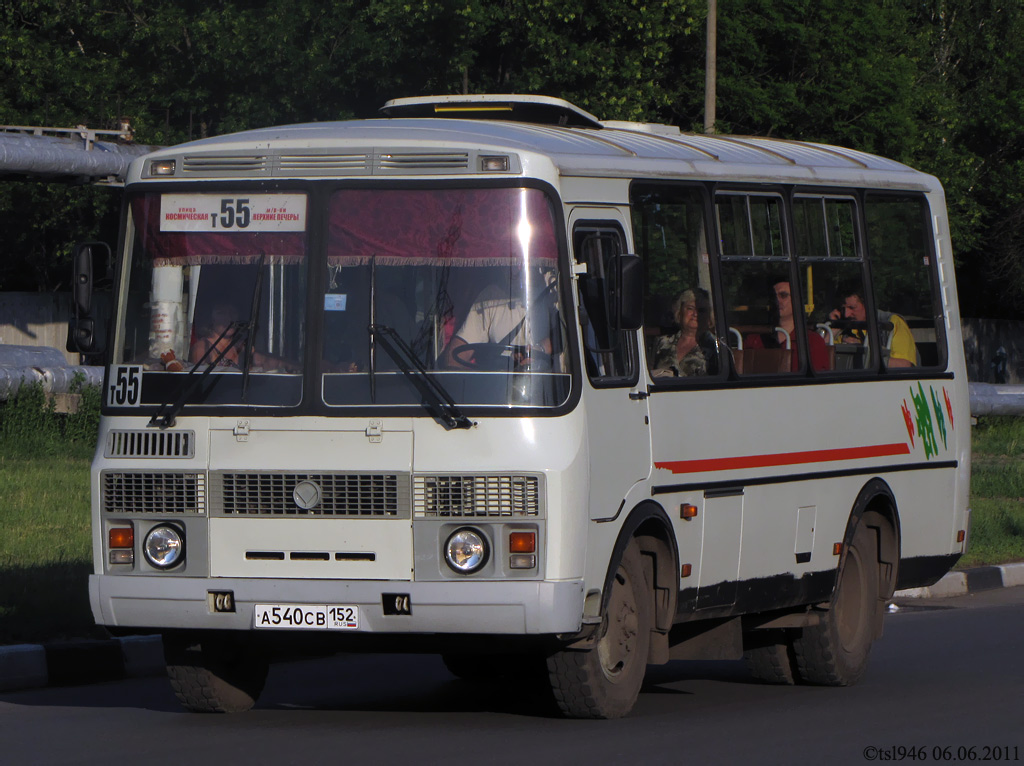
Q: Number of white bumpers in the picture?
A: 1